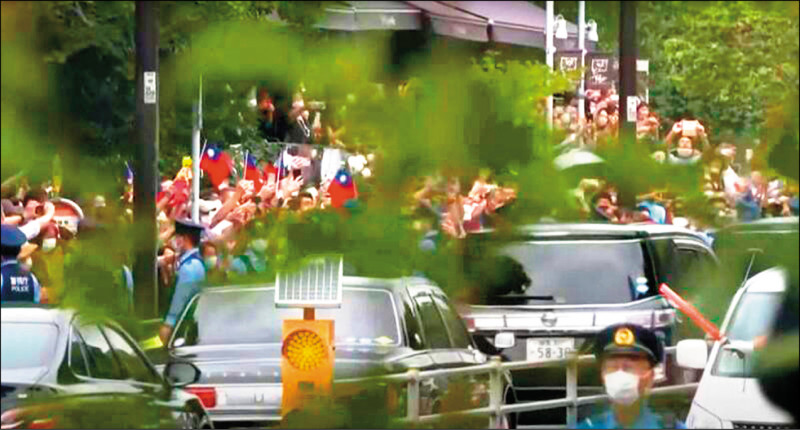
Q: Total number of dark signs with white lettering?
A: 2